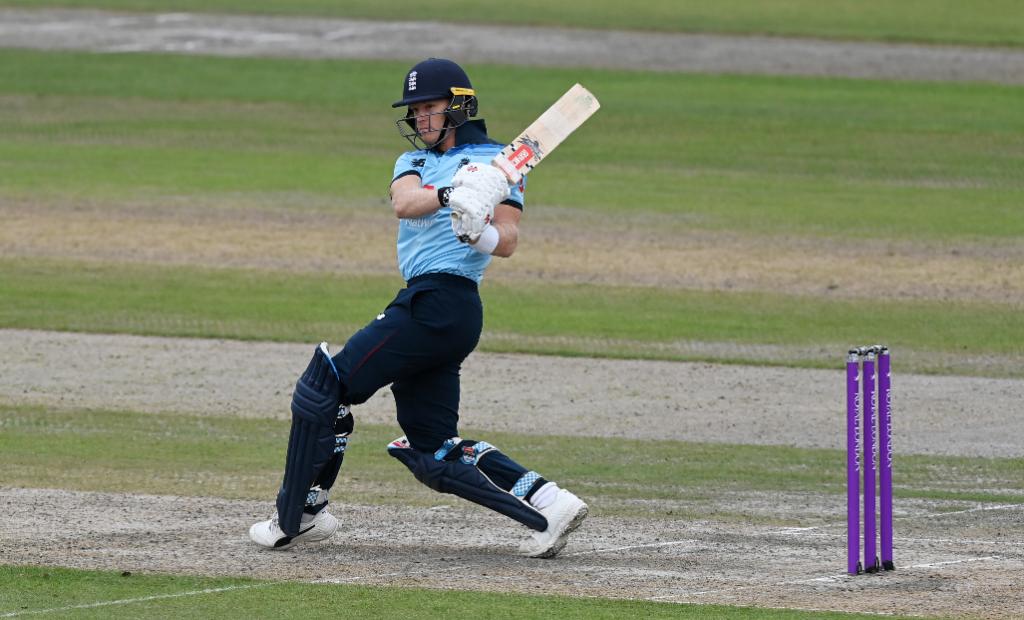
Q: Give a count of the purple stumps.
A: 3